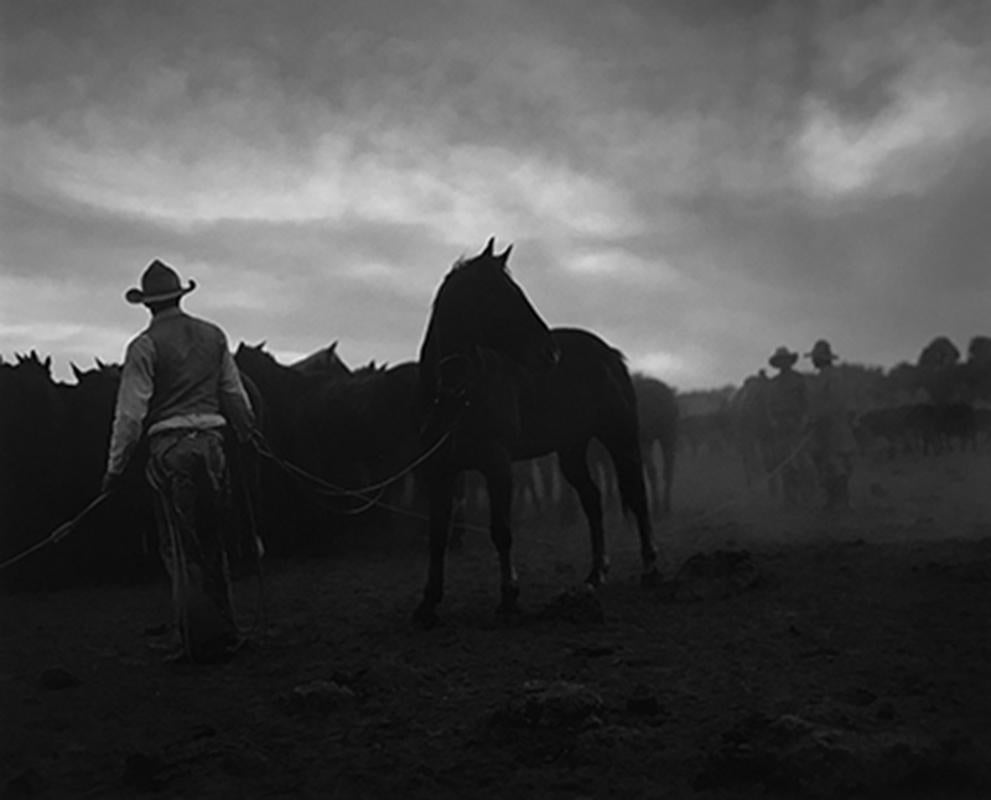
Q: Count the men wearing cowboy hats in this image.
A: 3